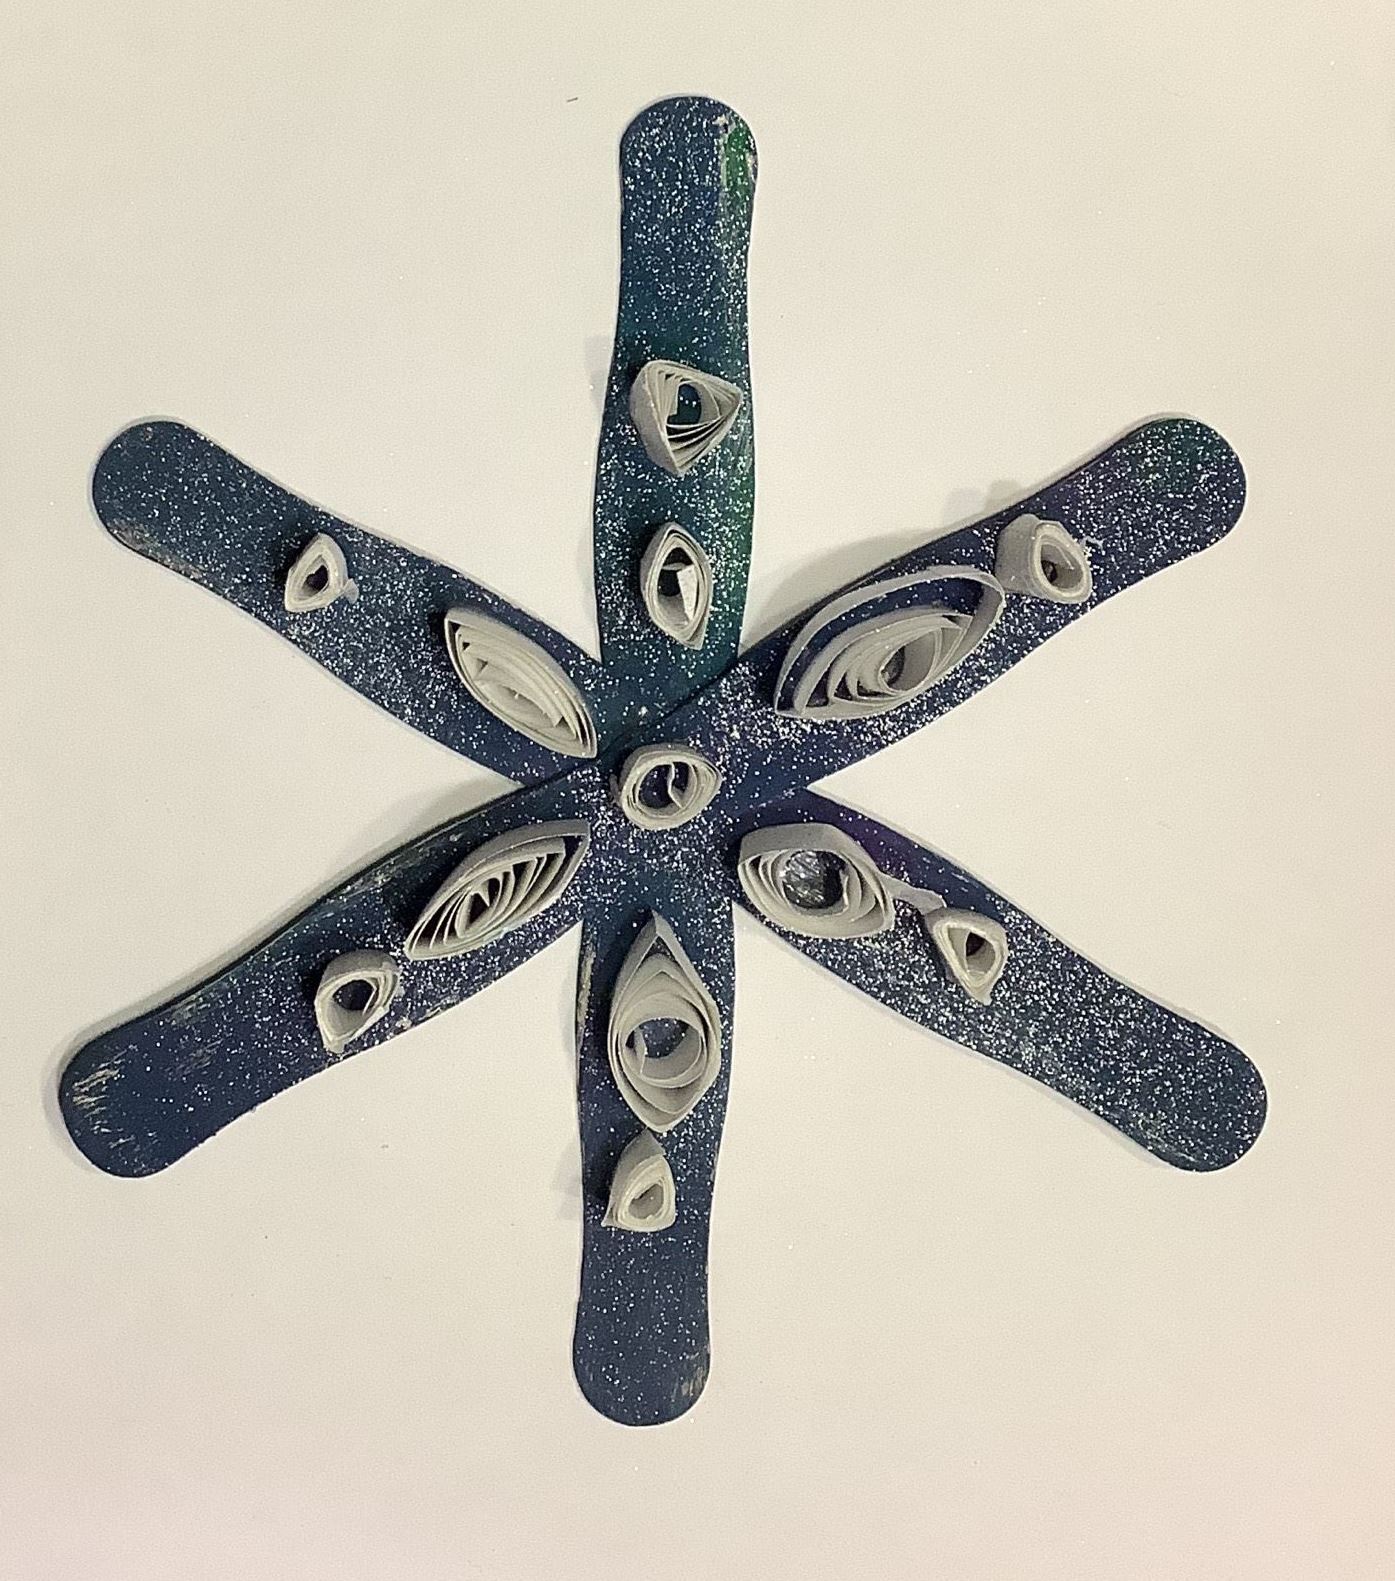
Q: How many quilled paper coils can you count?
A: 13